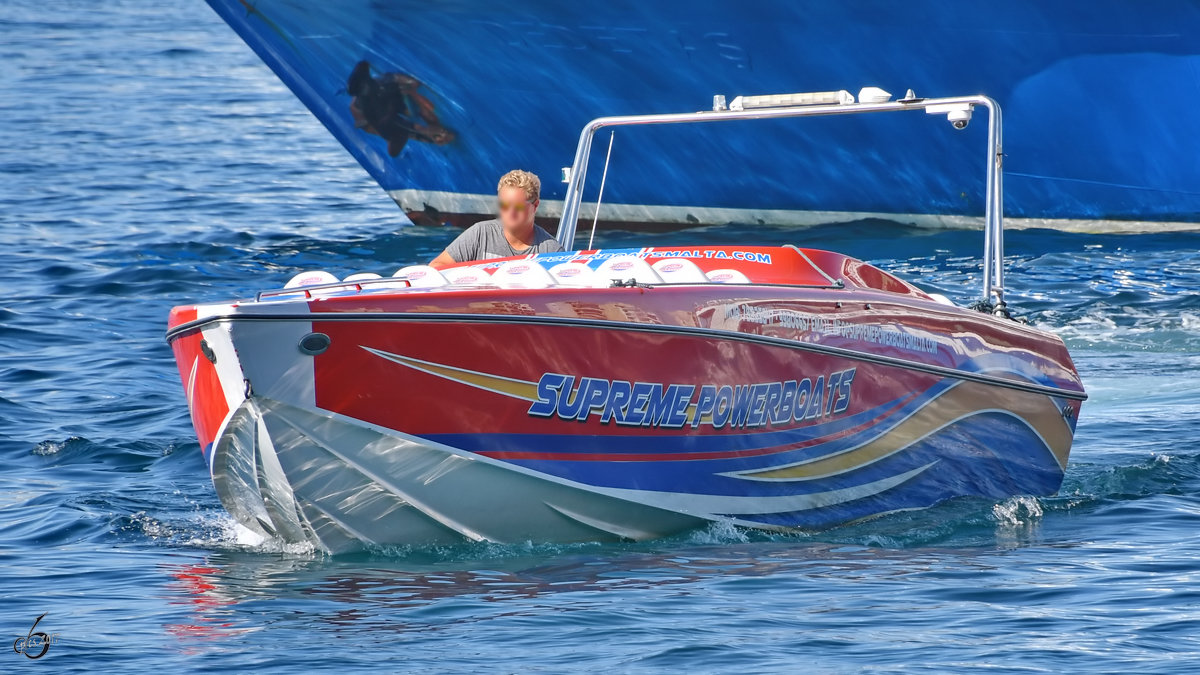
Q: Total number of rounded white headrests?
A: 9